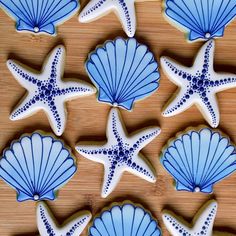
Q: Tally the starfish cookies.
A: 6